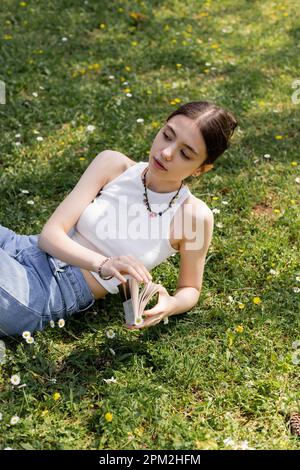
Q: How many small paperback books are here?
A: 1